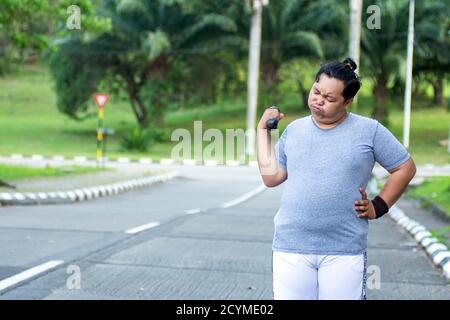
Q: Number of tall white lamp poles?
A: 3